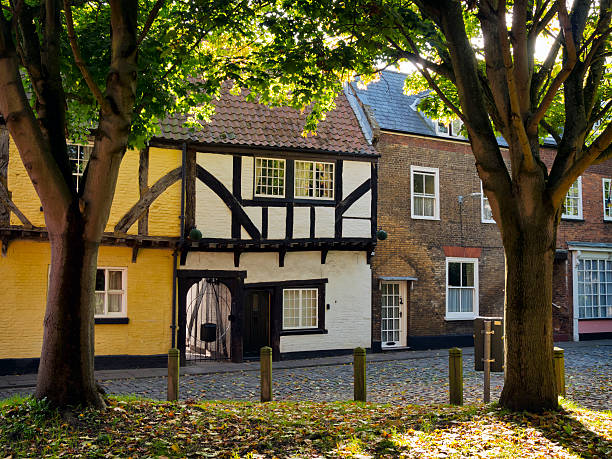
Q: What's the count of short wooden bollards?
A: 5